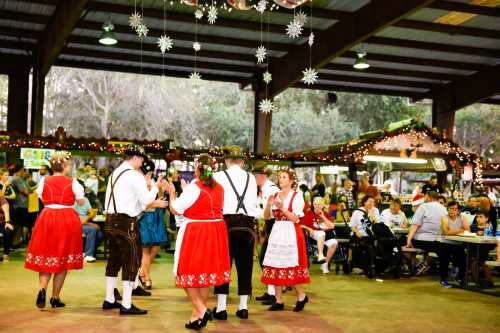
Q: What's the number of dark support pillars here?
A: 4